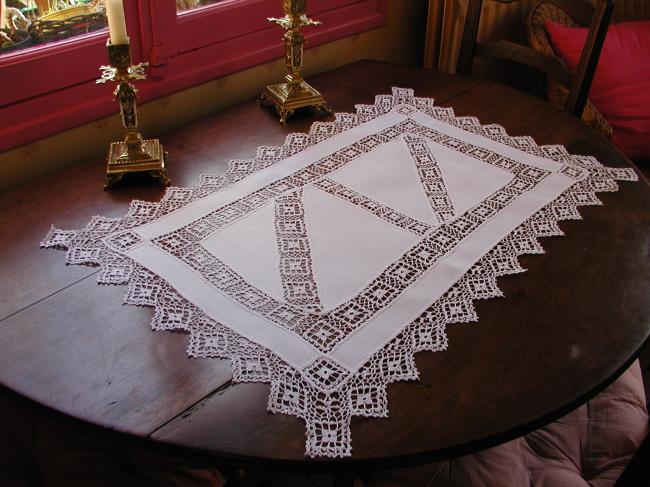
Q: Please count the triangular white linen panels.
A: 4